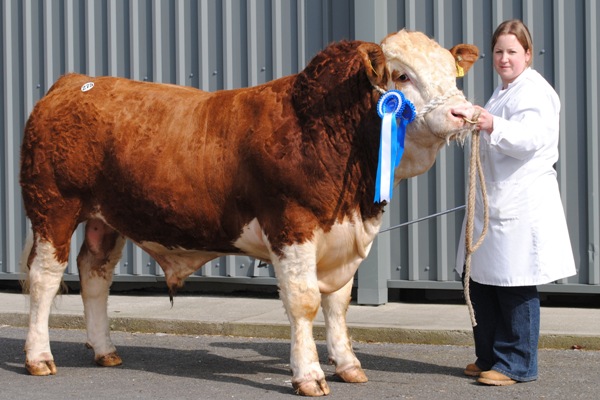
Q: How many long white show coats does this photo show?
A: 1